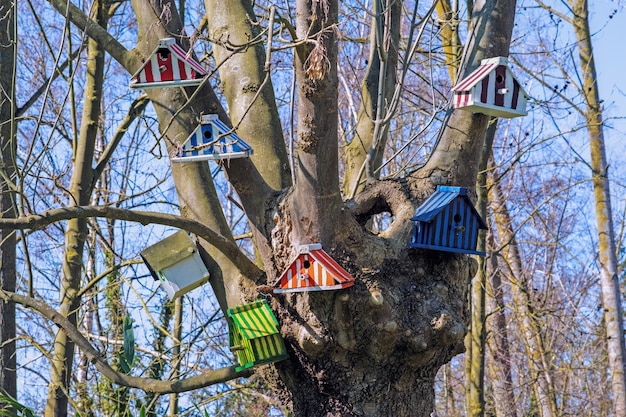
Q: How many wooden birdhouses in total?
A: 7